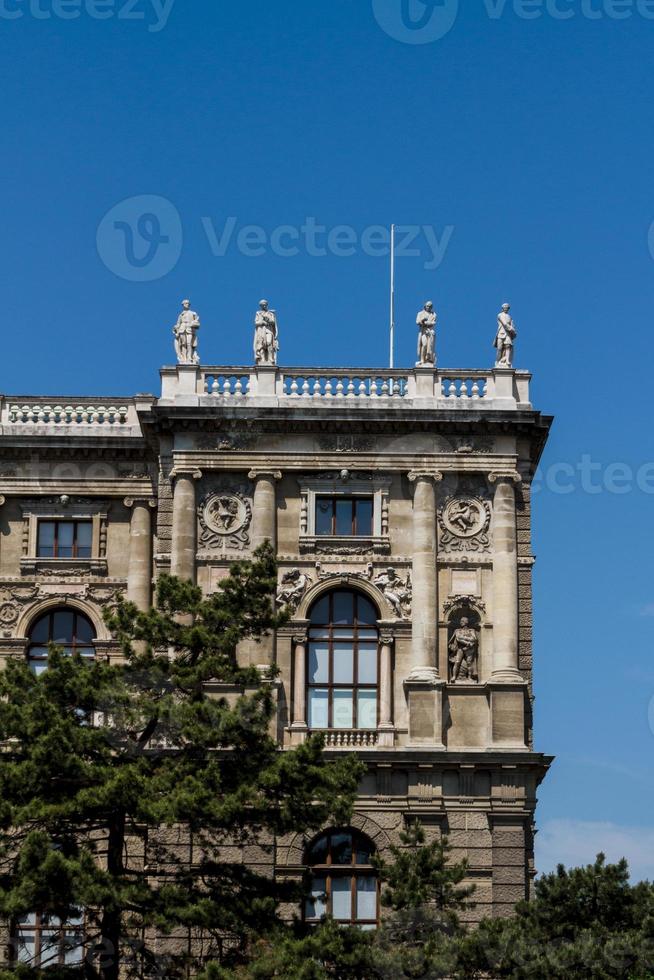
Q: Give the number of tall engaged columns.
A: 5